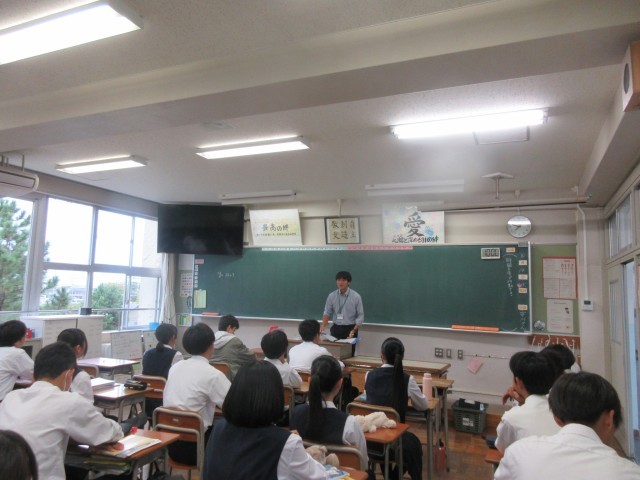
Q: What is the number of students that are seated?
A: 15